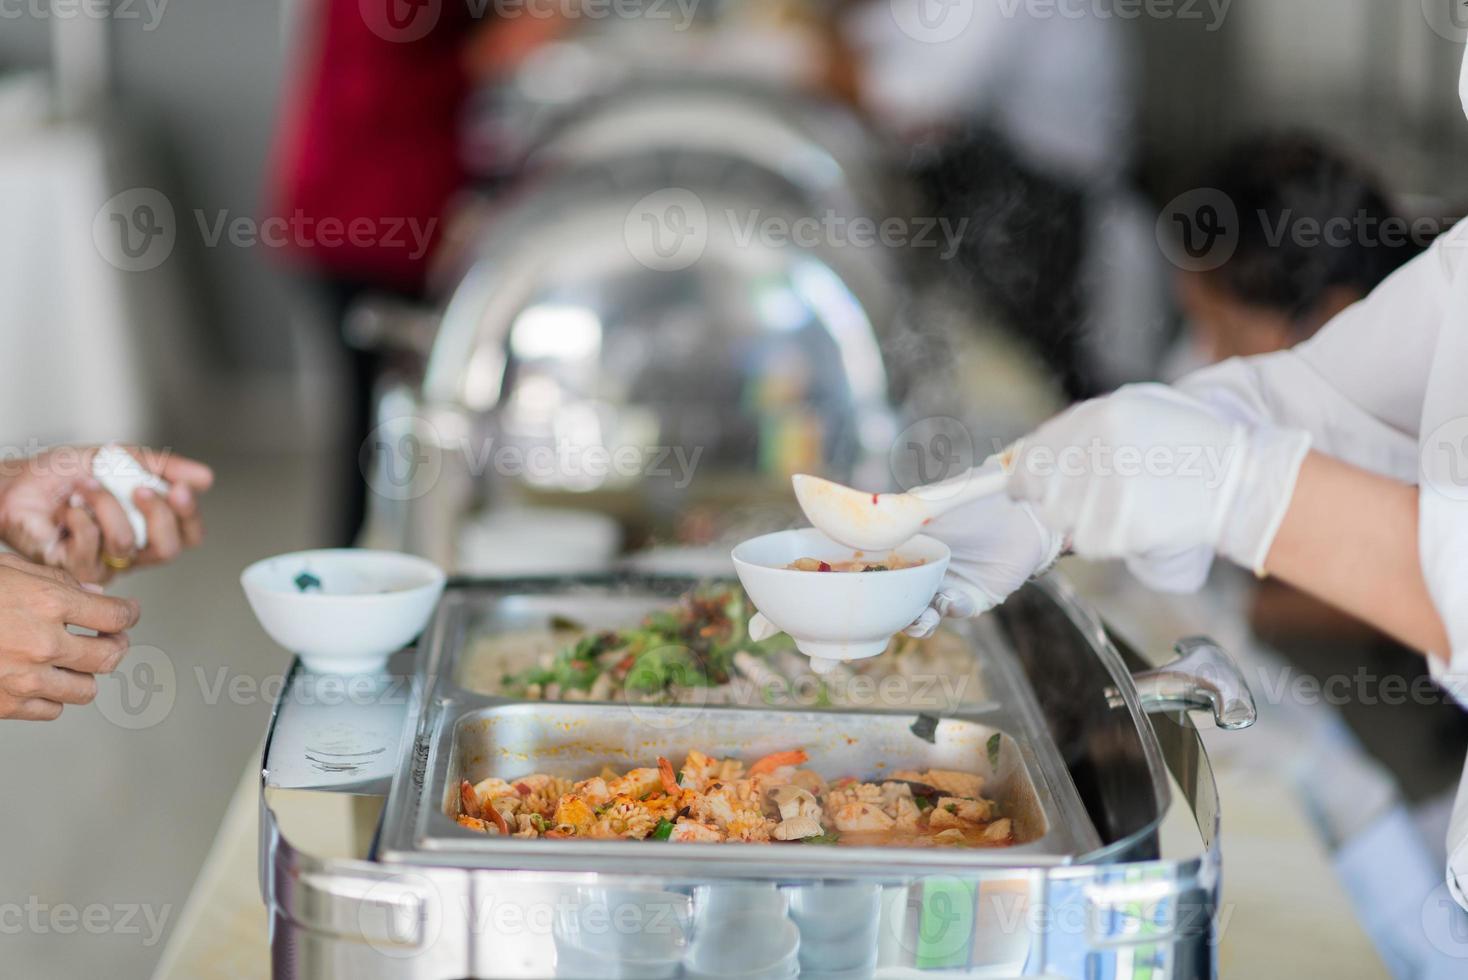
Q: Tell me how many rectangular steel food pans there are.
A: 2